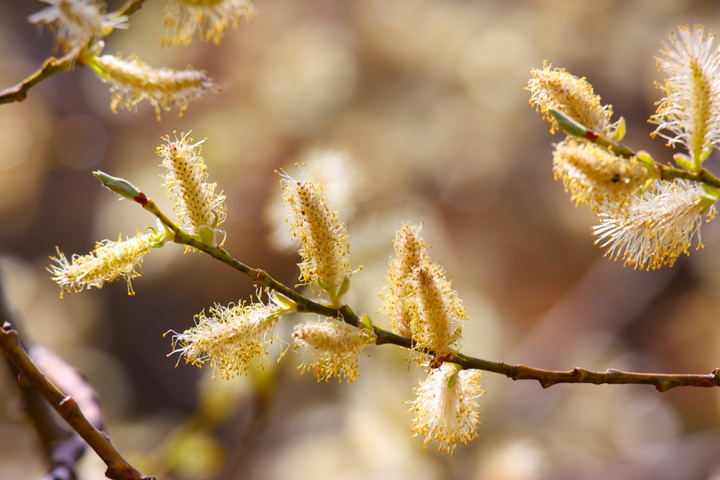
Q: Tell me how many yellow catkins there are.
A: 15